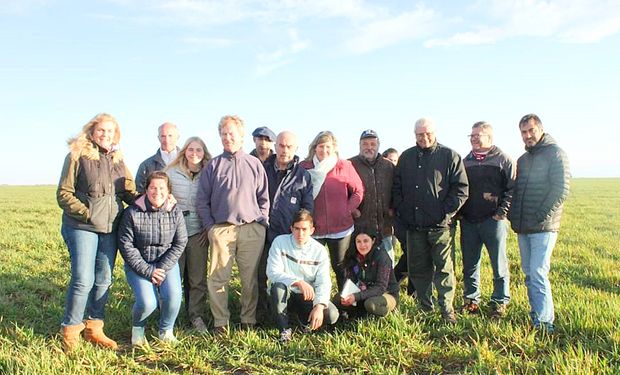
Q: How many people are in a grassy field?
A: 15